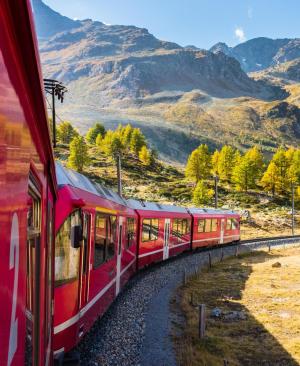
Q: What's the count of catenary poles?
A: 4